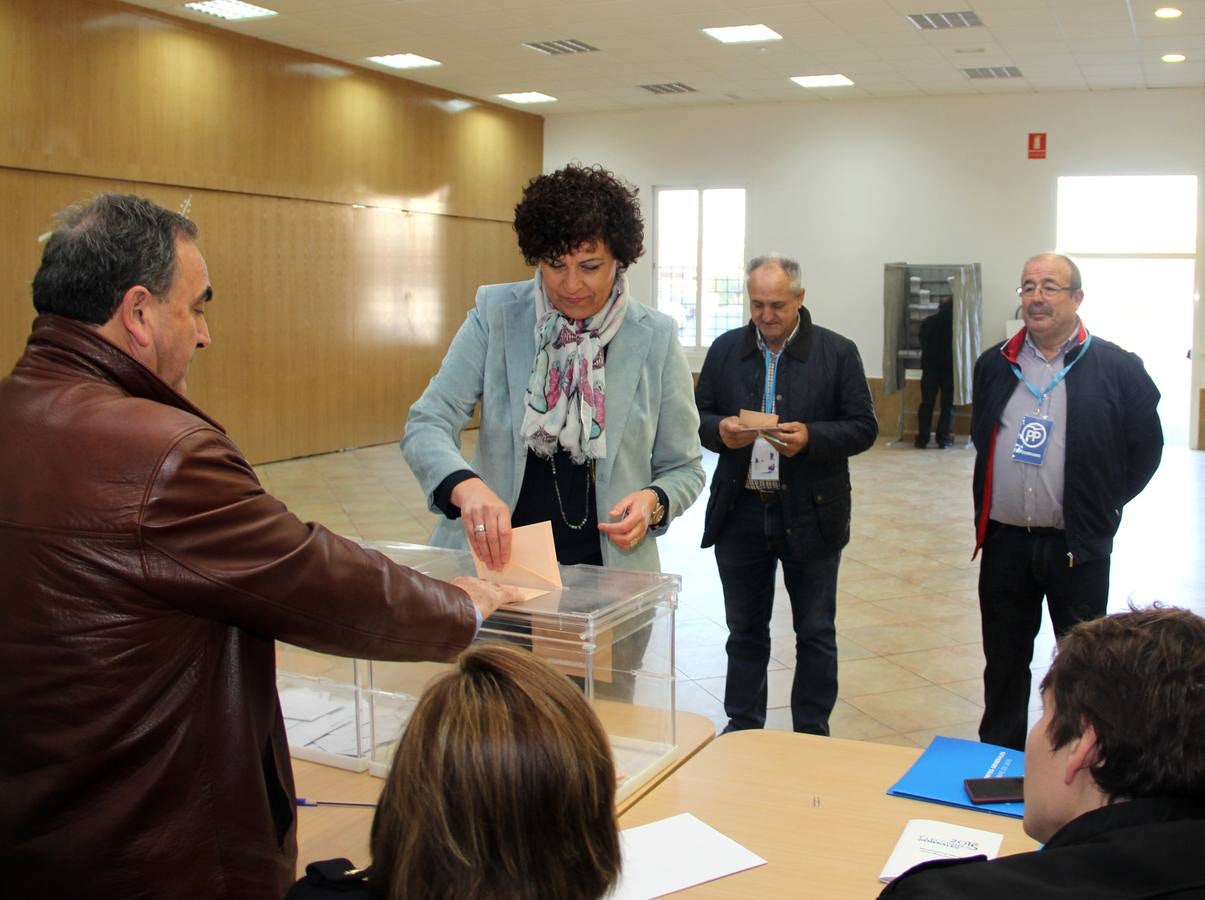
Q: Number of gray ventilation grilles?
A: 4